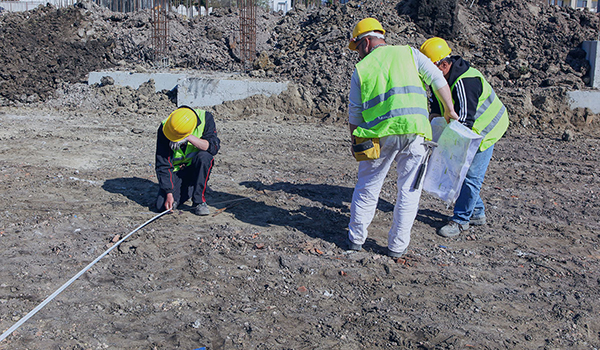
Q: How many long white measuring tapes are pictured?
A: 1